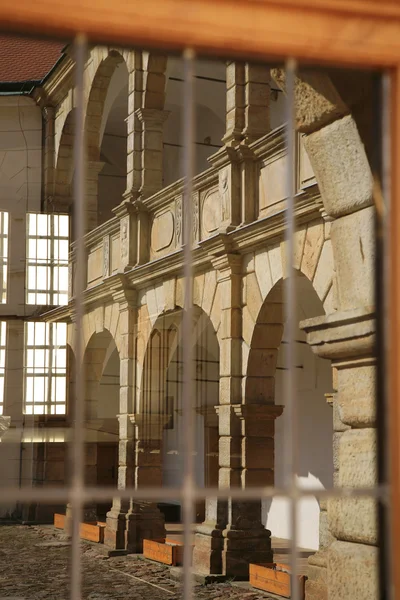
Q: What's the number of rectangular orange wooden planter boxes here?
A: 4